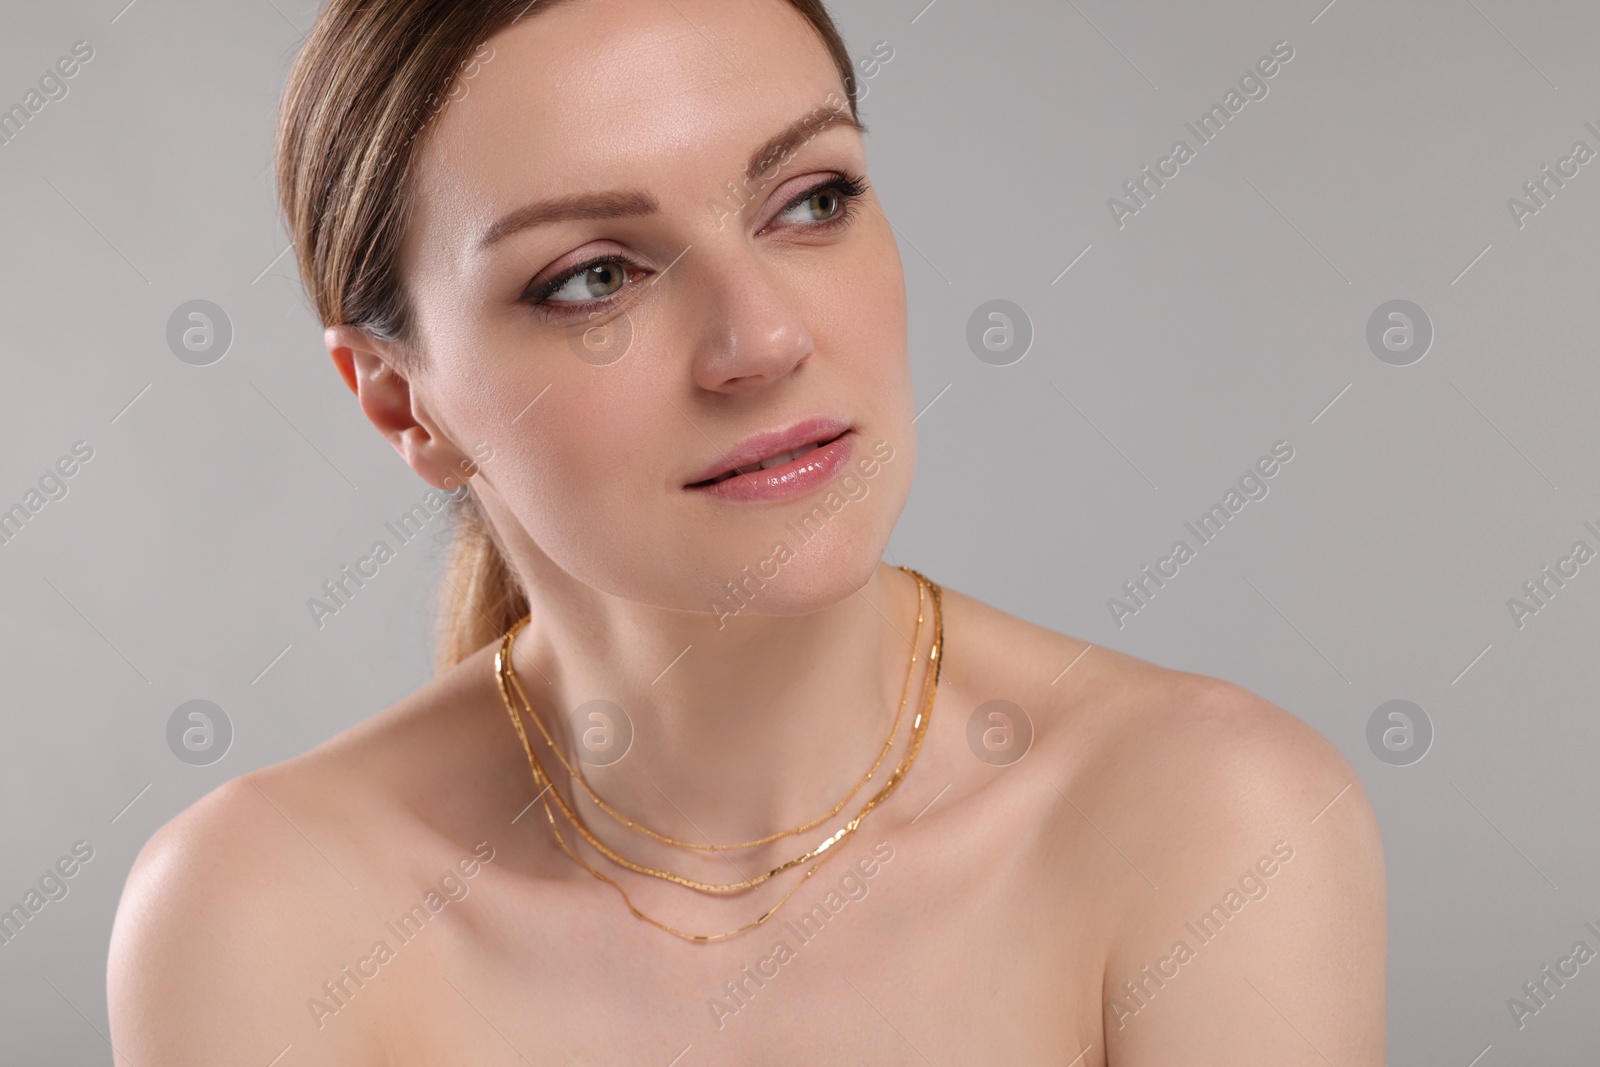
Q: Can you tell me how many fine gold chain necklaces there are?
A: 3